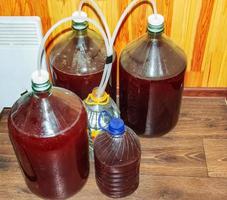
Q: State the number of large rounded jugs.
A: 3